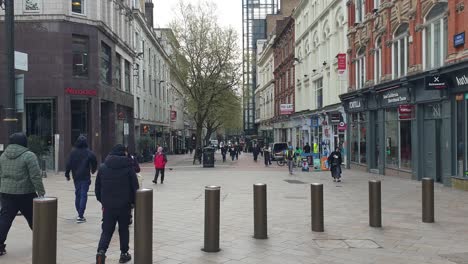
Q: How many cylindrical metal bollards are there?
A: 7